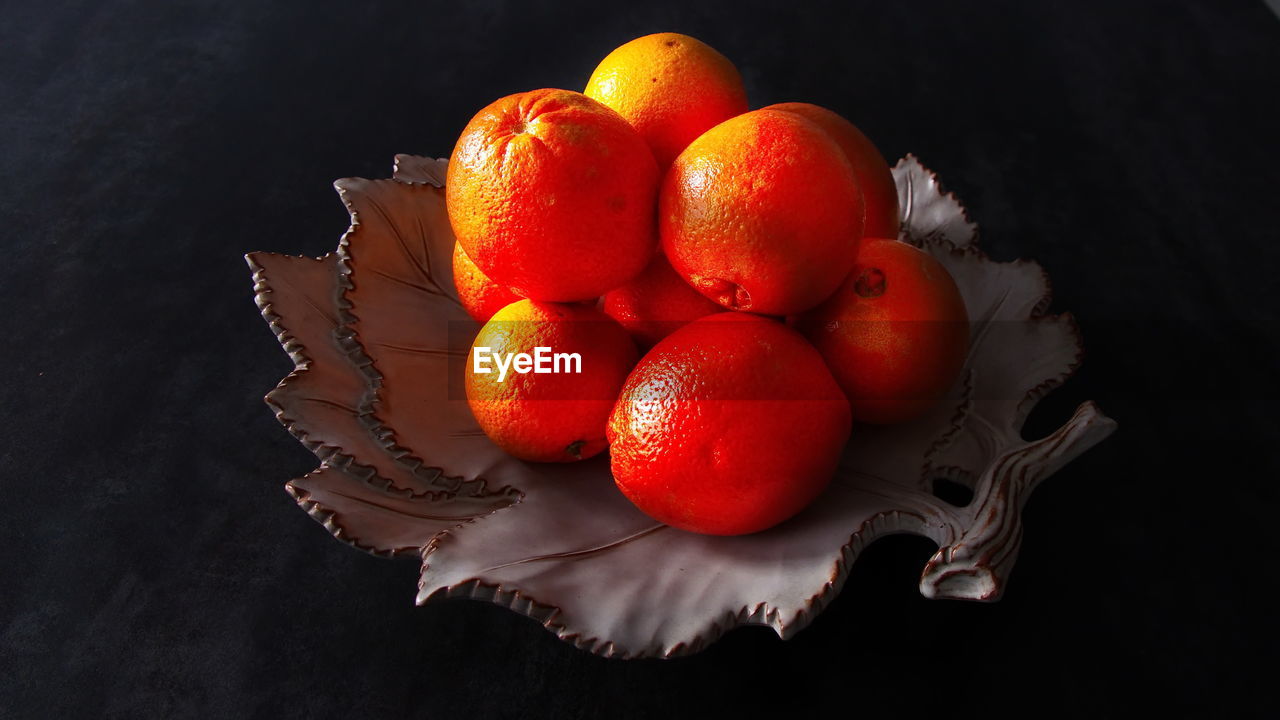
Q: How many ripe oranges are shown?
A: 9